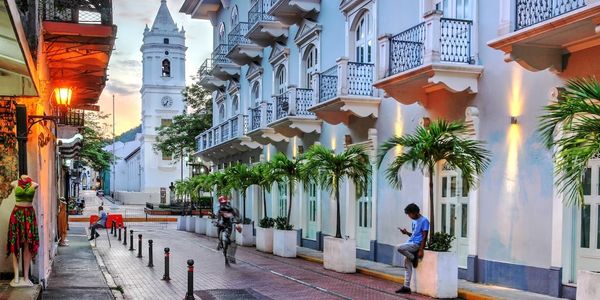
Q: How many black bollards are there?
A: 9